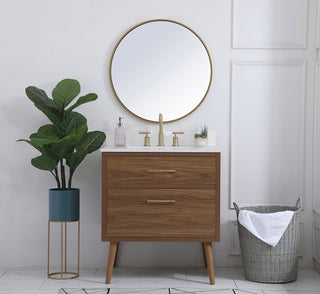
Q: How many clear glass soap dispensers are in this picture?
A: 1